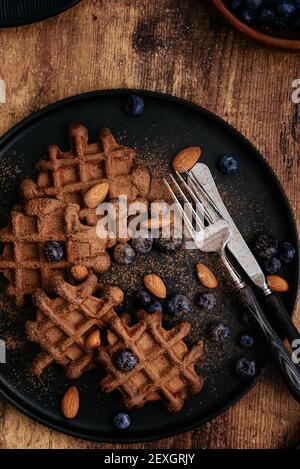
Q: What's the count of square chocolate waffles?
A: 4